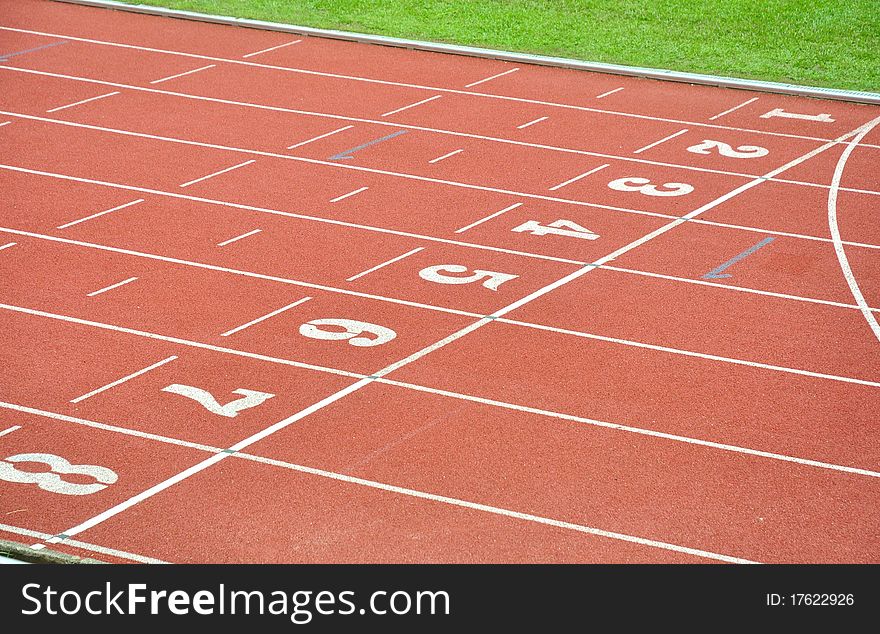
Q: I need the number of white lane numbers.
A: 8